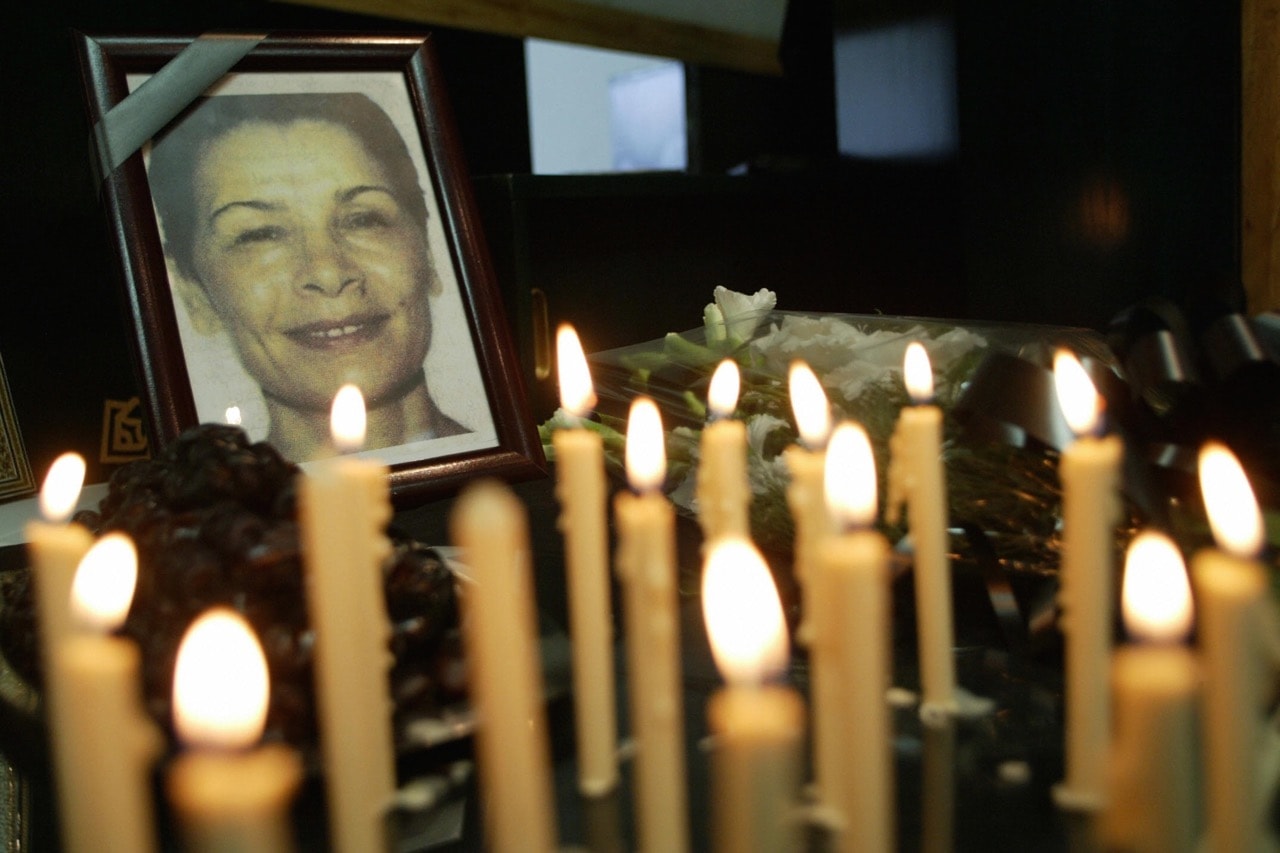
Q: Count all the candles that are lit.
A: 14